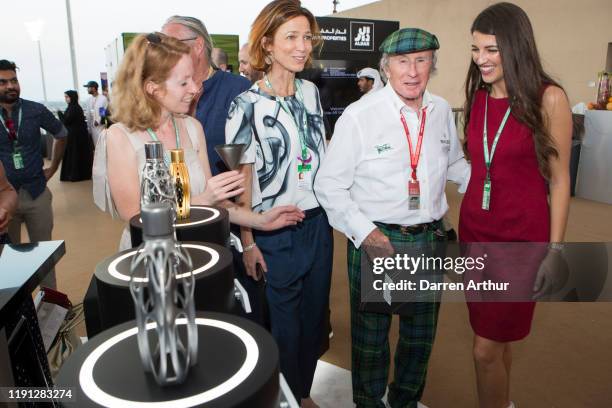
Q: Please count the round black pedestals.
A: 3